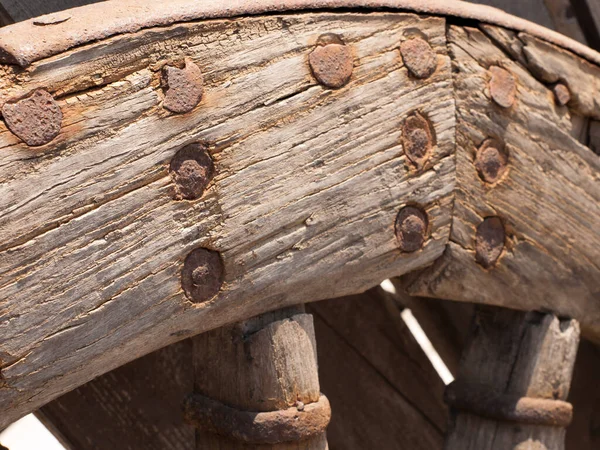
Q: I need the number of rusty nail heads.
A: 12